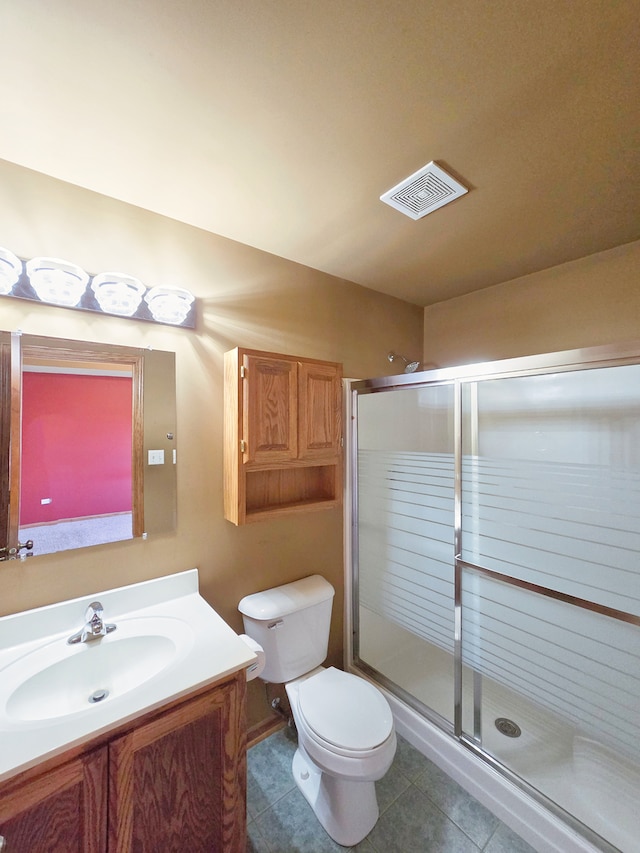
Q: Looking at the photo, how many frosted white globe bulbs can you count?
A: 4